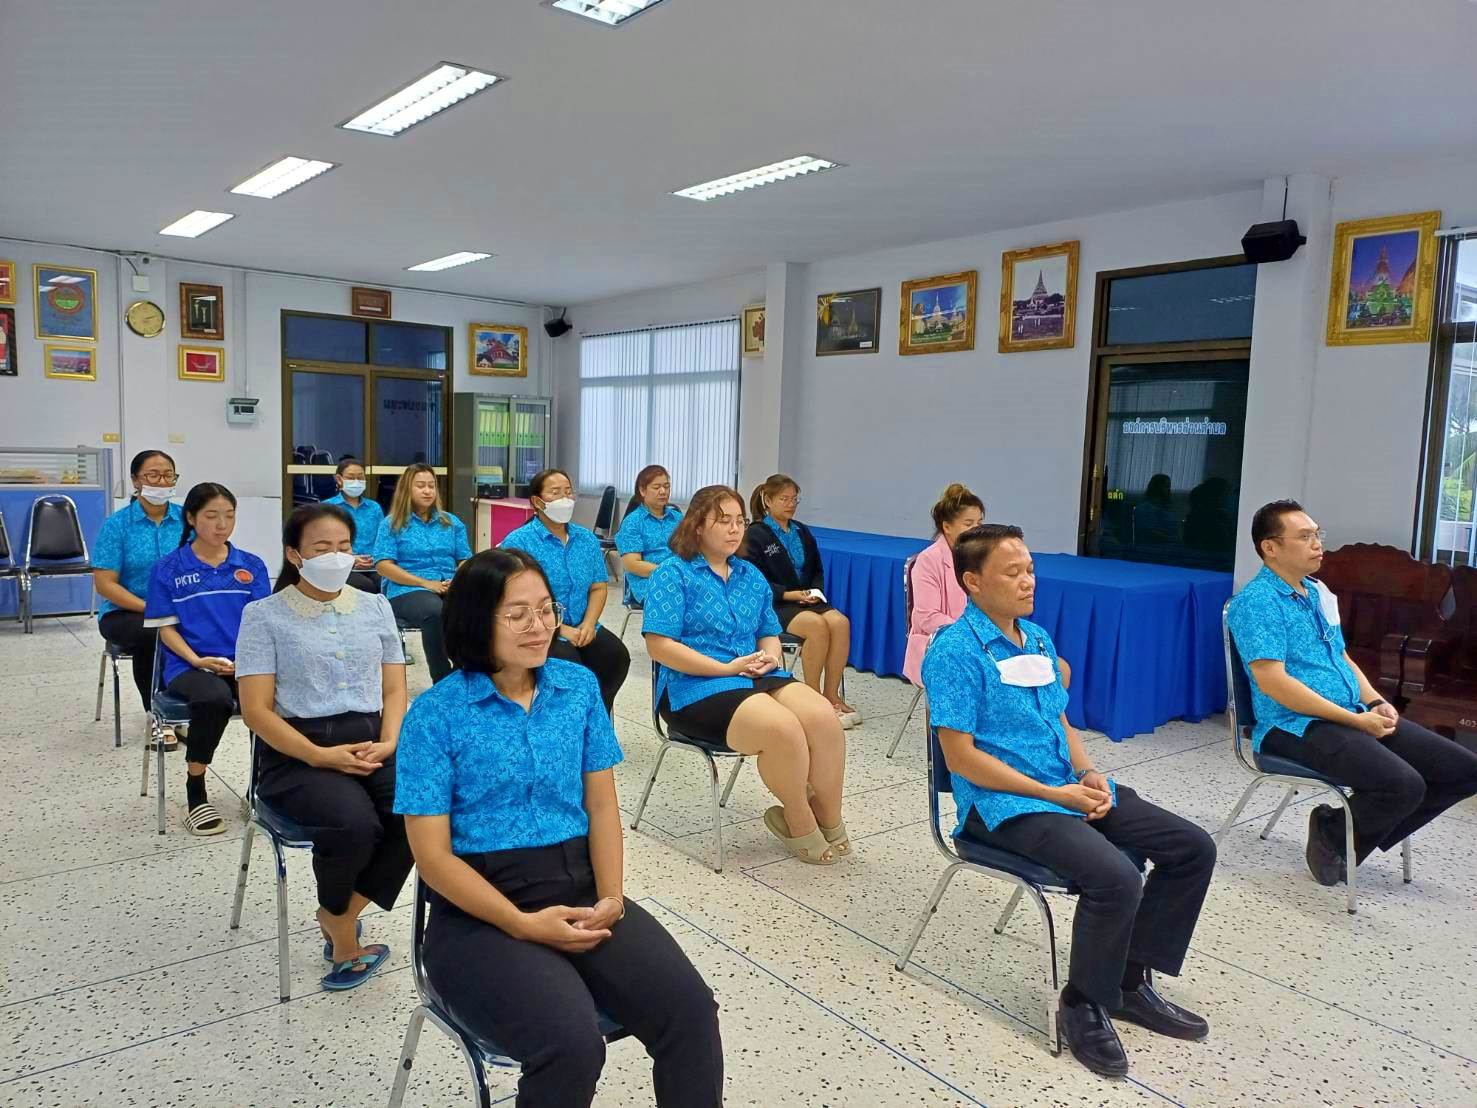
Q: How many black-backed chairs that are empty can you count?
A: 3